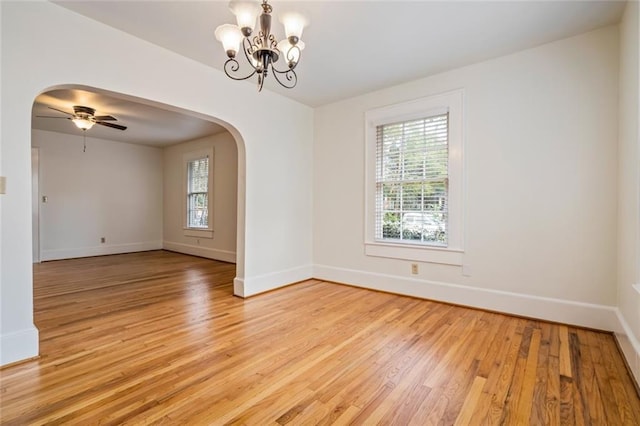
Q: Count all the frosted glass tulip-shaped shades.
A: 5